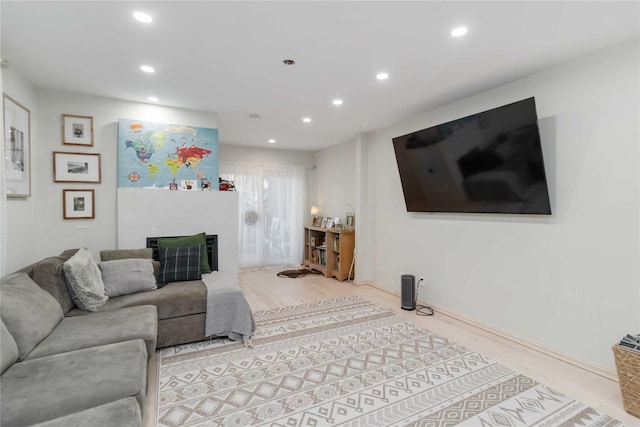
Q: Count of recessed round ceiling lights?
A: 8